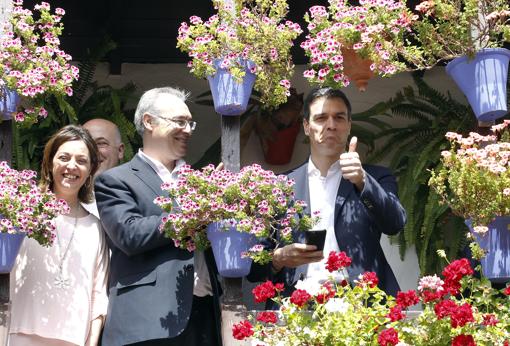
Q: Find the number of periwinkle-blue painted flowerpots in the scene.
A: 6